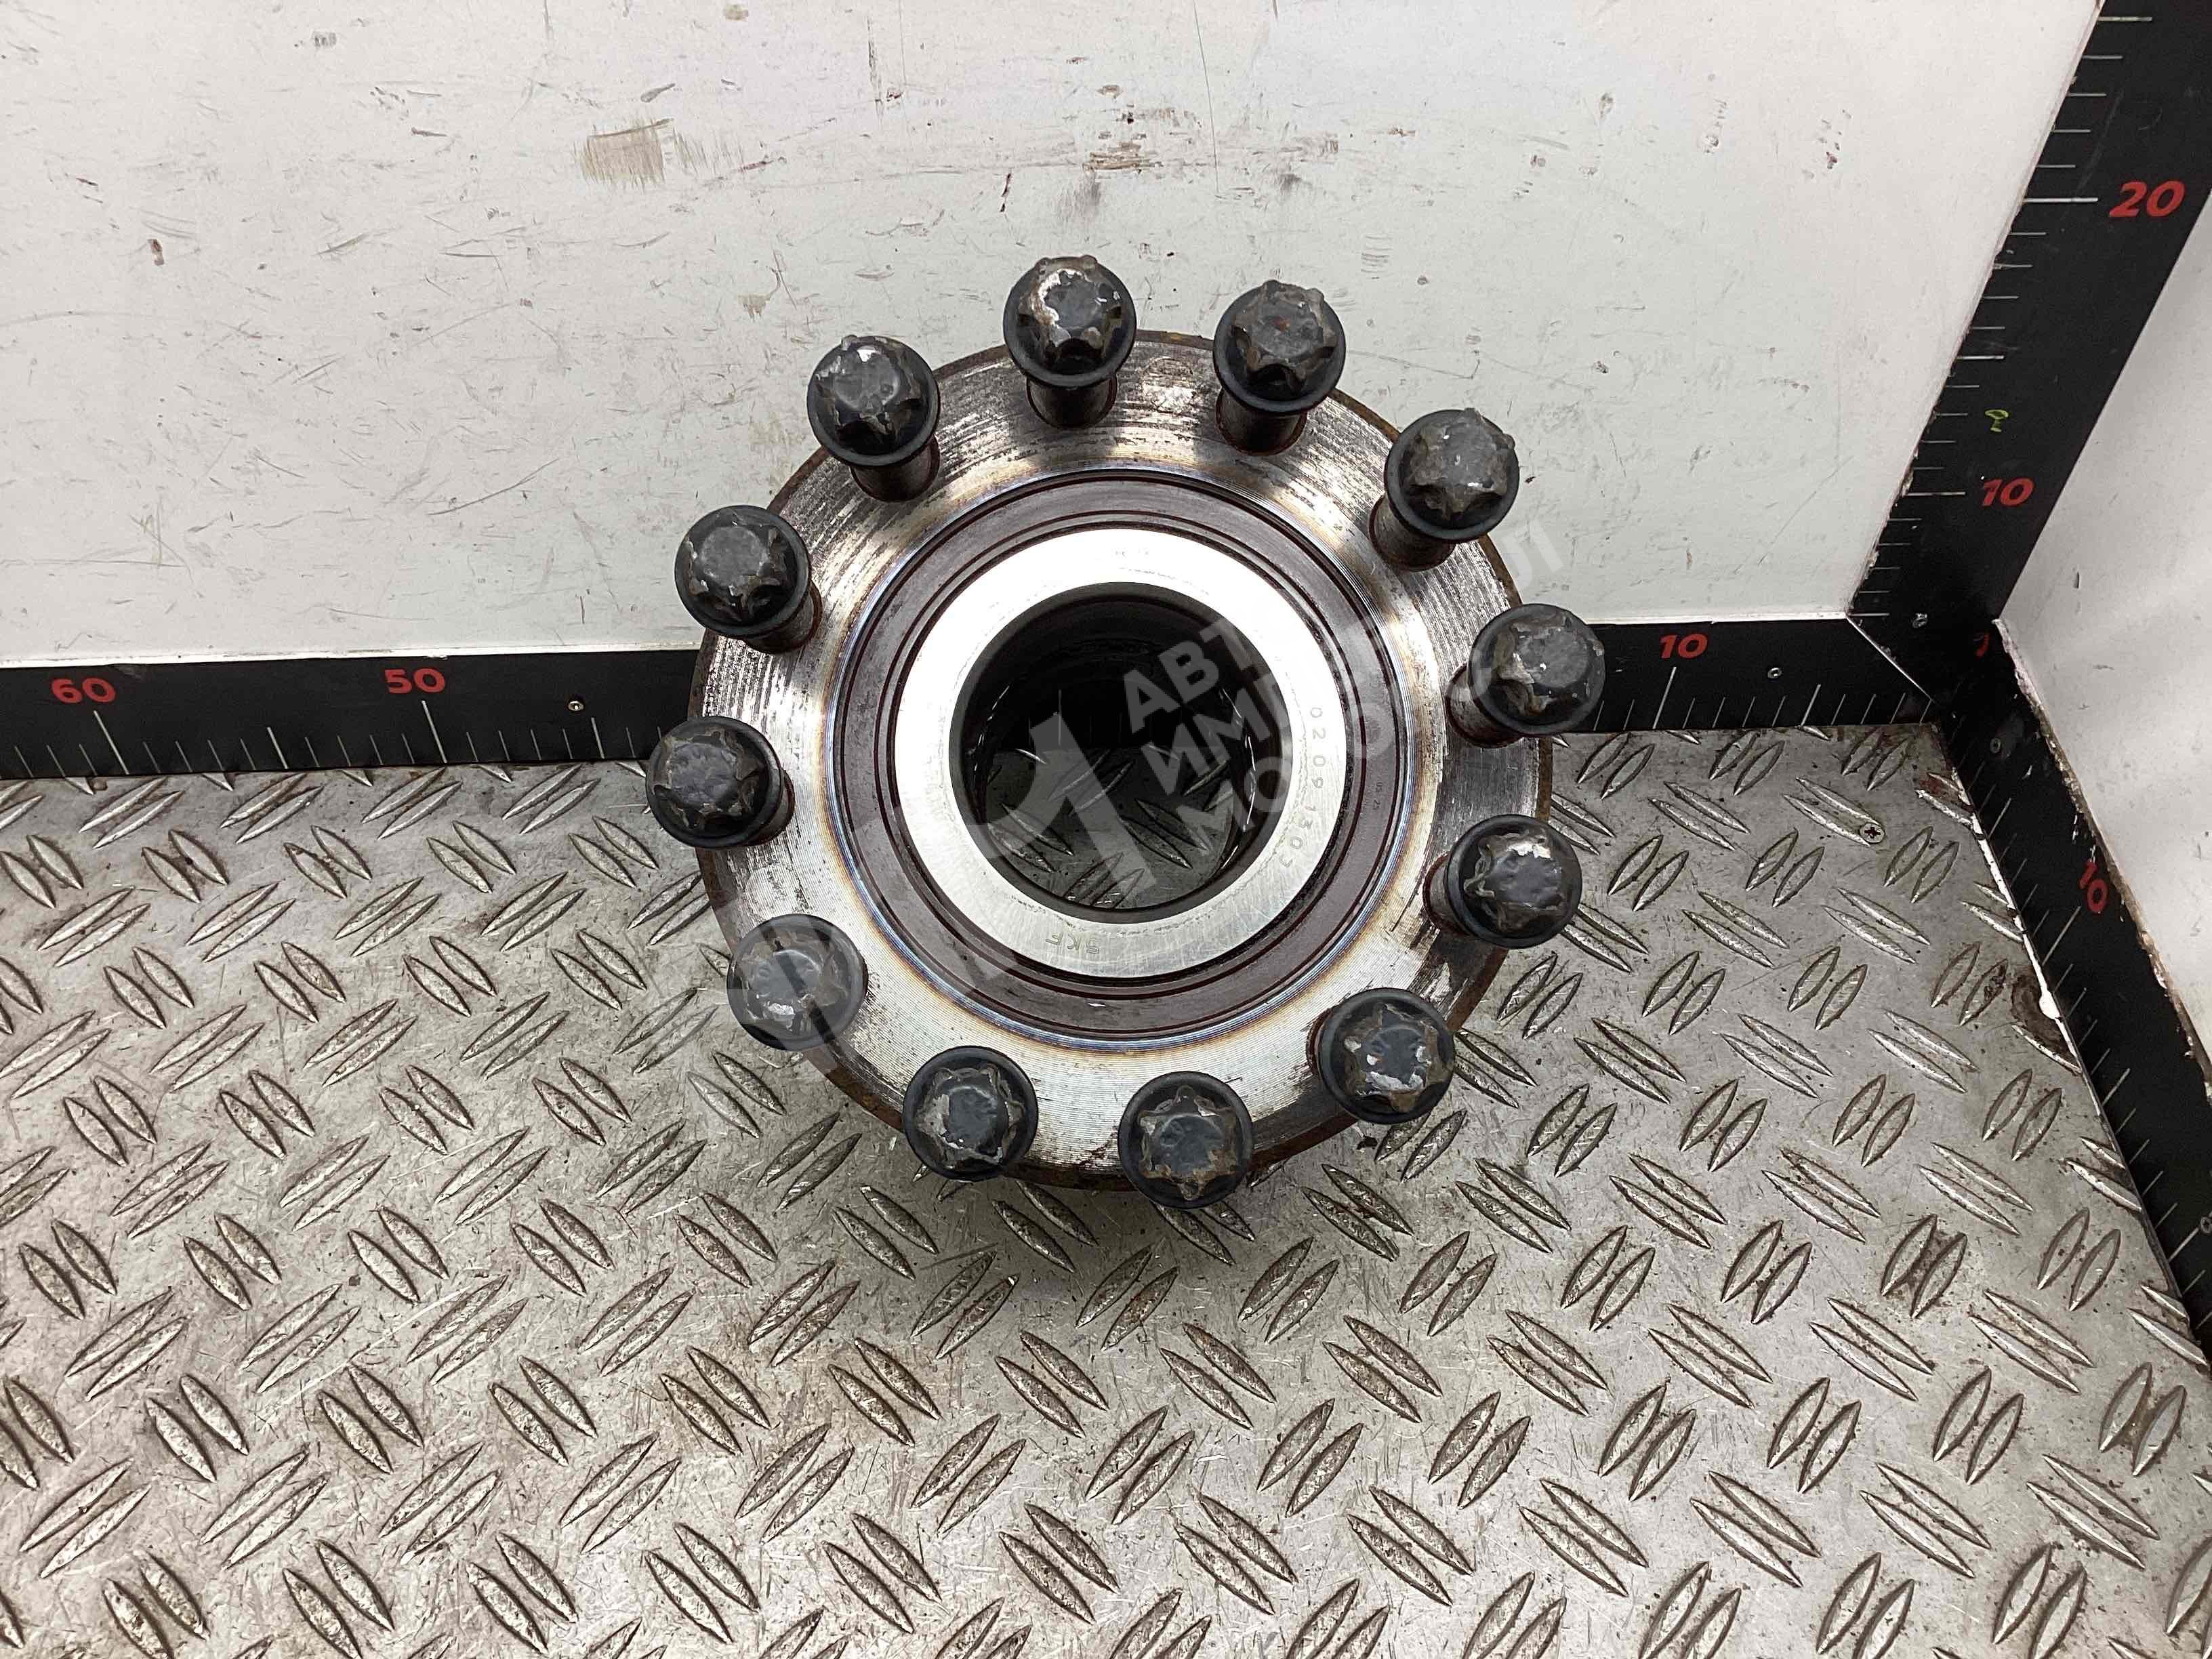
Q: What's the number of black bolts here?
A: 12